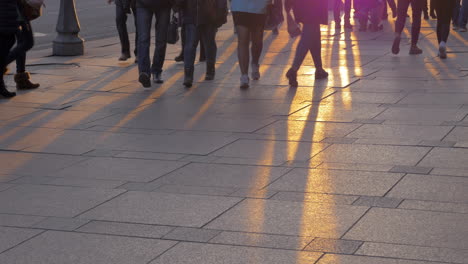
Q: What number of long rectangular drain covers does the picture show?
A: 0